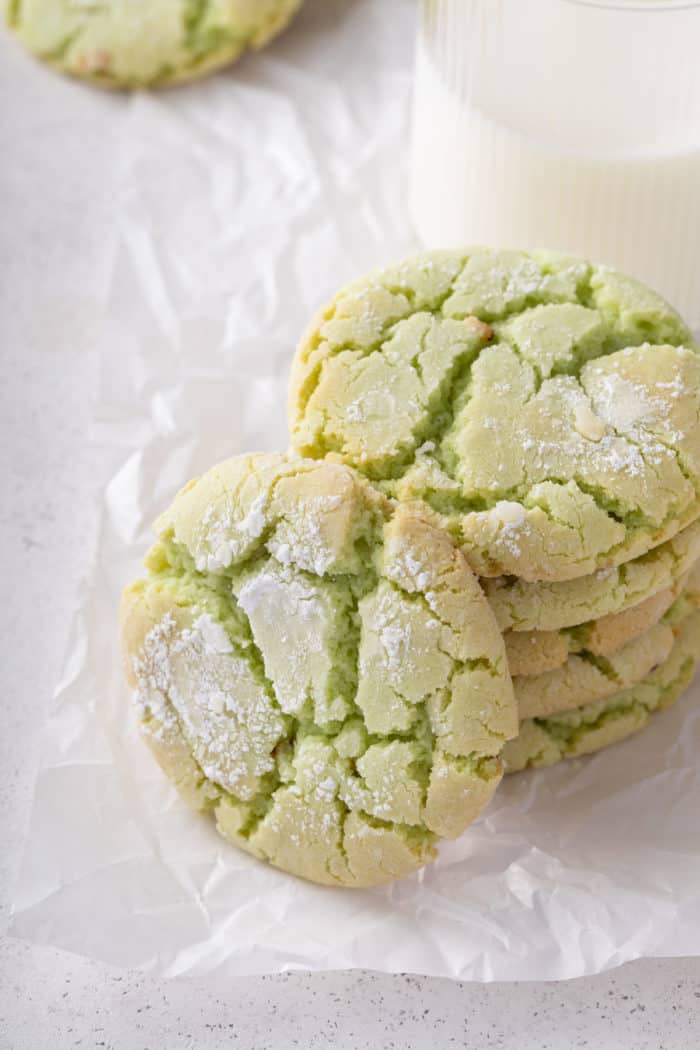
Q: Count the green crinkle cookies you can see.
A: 7